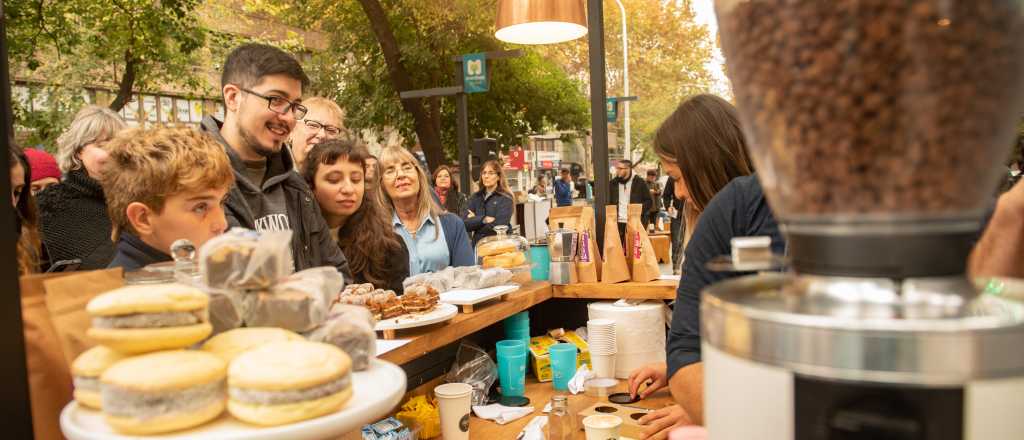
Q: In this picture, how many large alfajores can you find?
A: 5